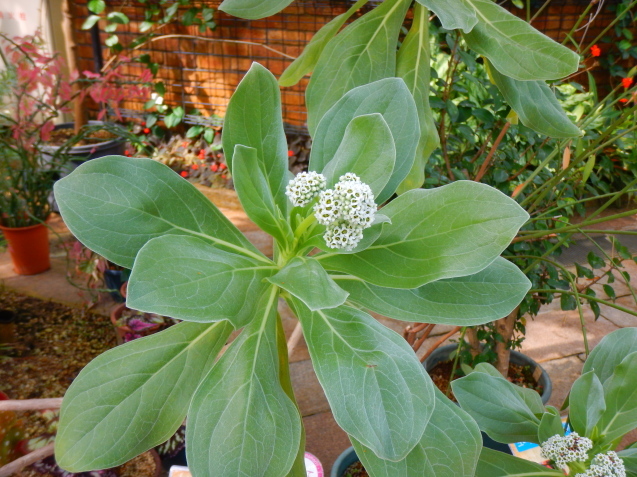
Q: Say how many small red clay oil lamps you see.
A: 0